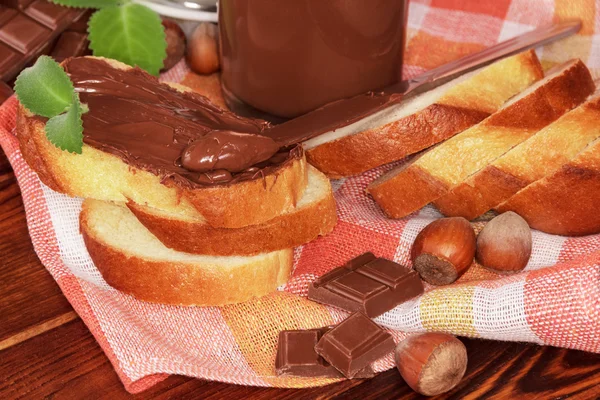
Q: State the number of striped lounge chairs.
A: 0